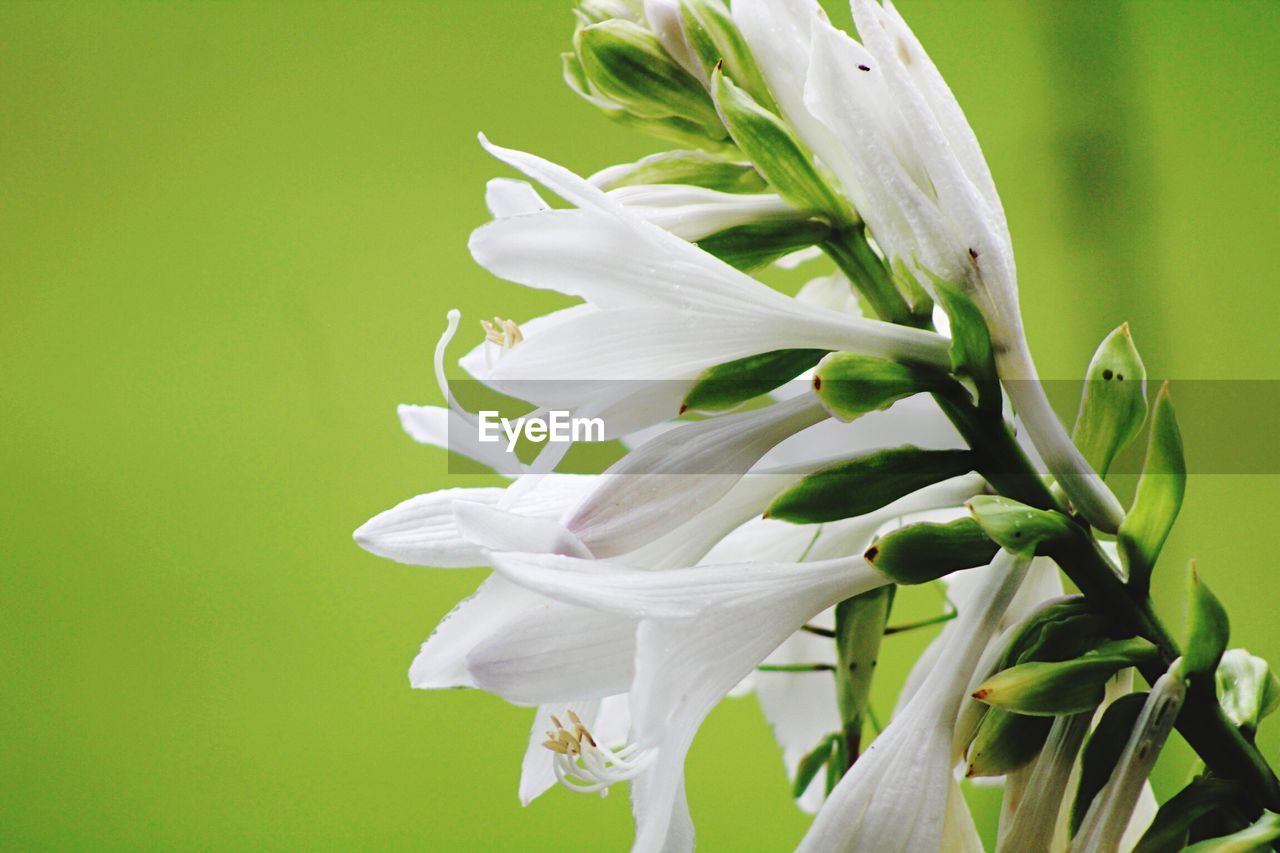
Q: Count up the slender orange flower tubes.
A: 0